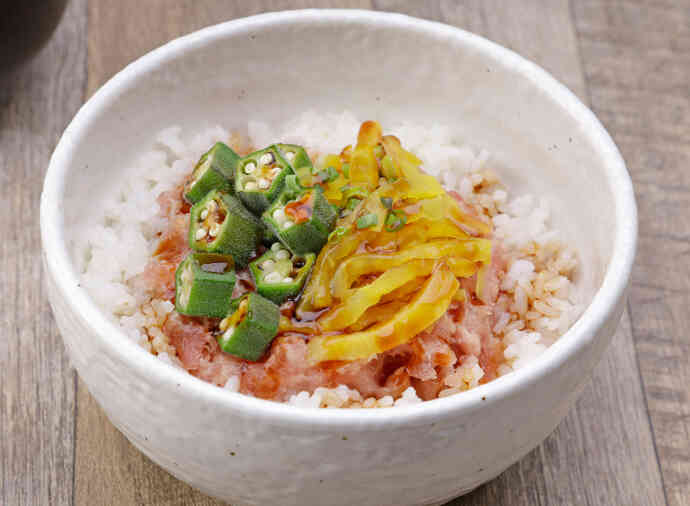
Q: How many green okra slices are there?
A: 8